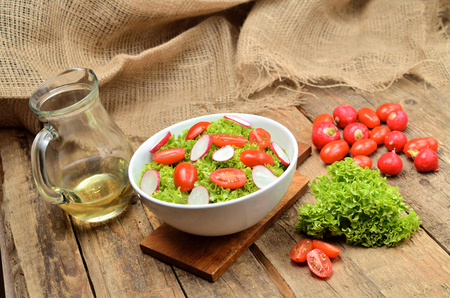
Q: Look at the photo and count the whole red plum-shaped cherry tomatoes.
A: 8